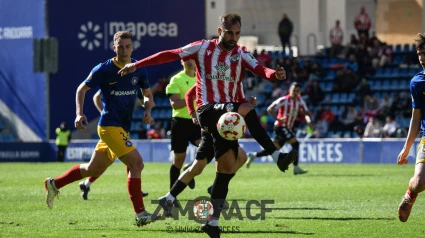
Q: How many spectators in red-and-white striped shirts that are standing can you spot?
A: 2